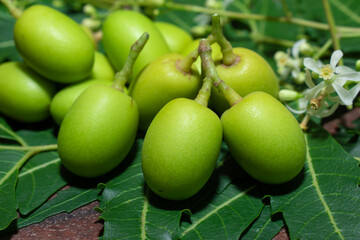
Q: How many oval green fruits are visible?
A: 12